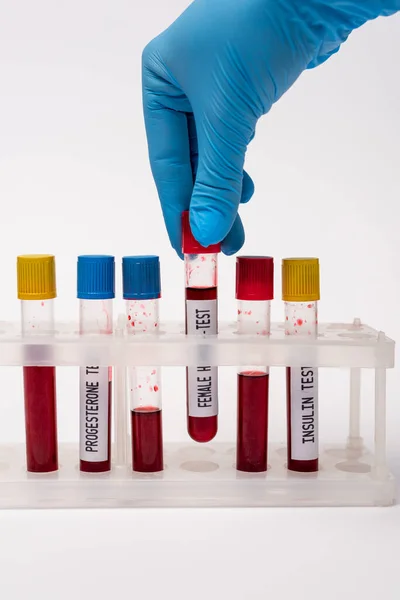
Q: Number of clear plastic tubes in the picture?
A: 6